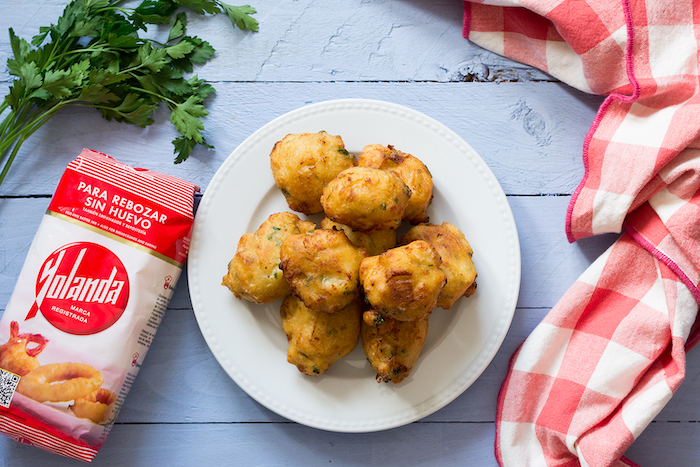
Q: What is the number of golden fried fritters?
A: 10